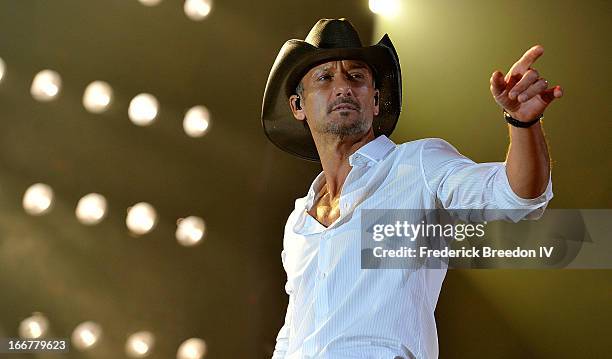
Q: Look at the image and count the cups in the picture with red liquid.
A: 0